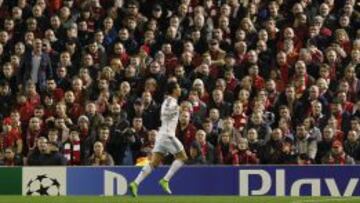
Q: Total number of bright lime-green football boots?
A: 2